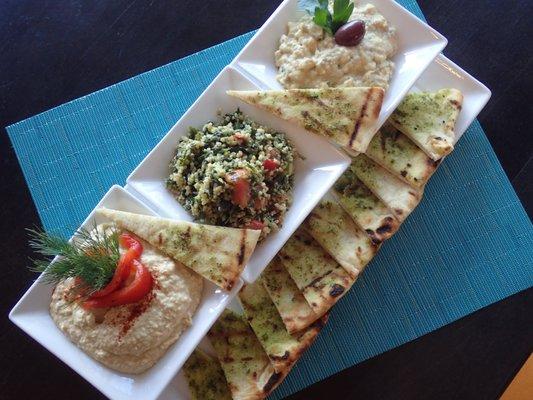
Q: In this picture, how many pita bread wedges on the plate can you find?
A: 12